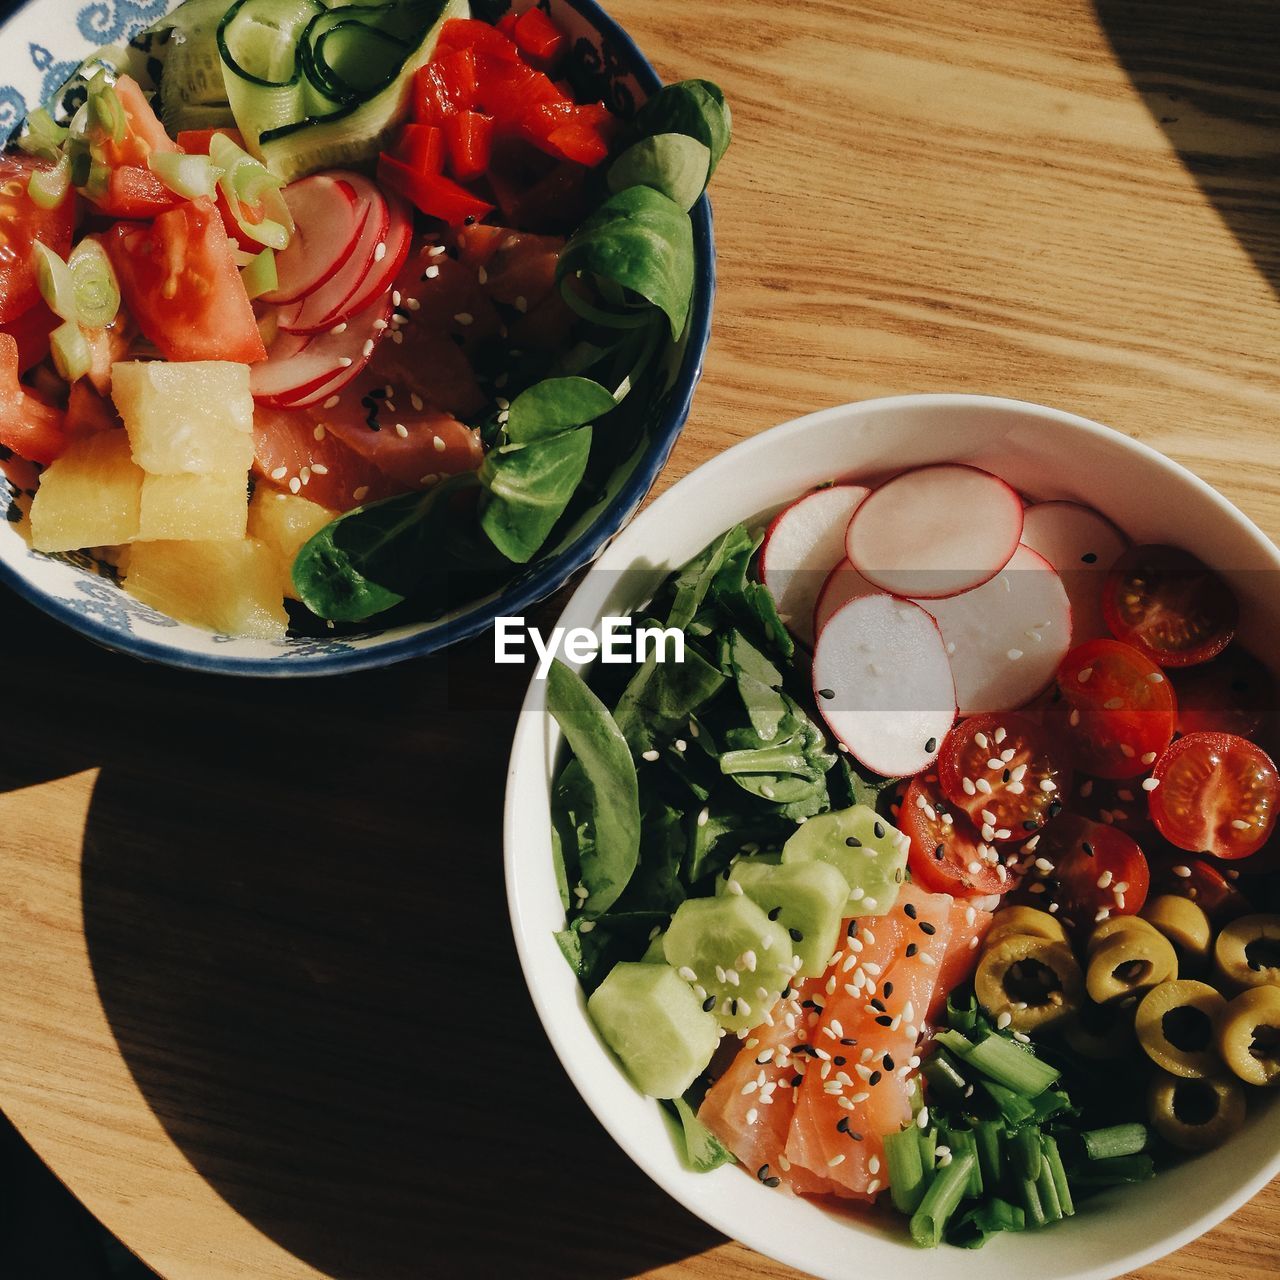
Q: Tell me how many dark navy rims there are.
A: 1